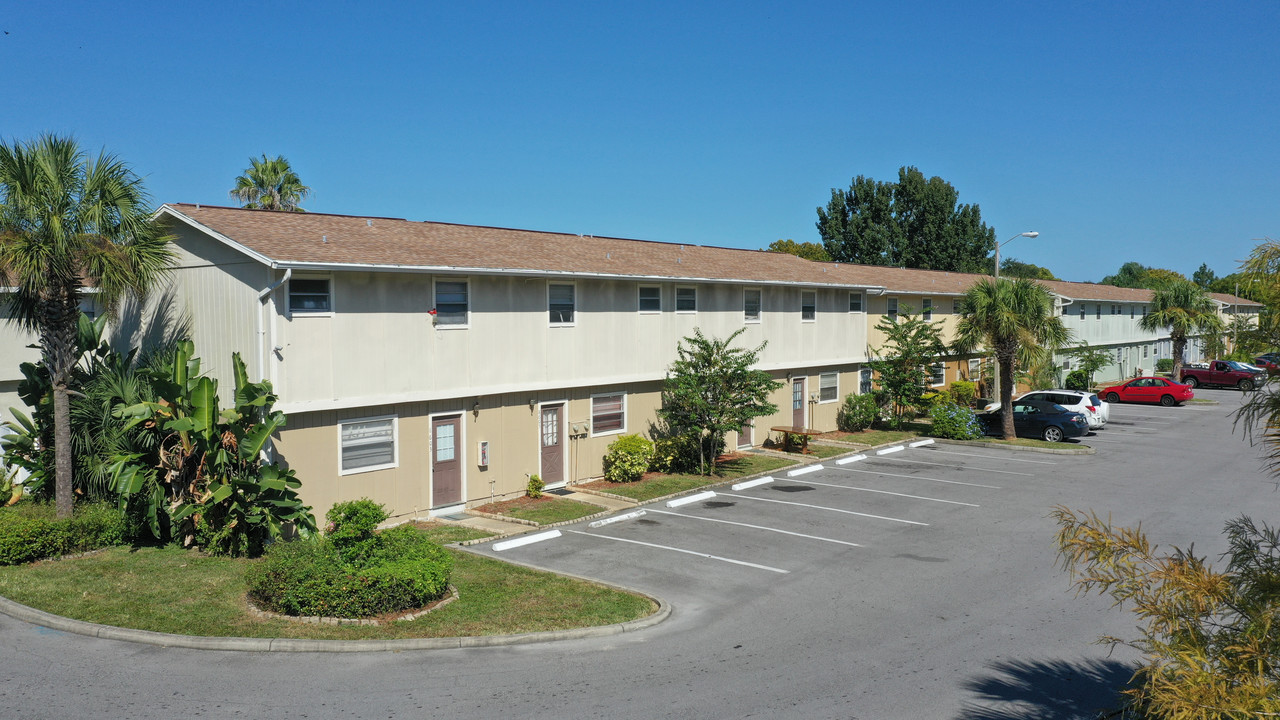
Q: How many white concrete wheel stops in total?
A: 8